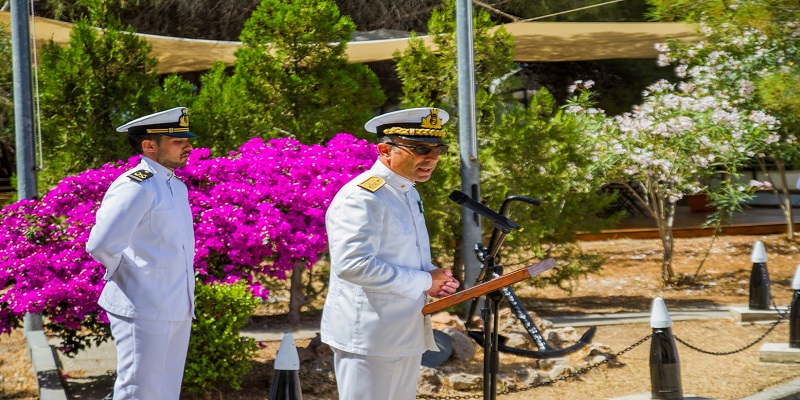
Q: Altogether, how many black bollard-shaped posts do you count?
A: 4